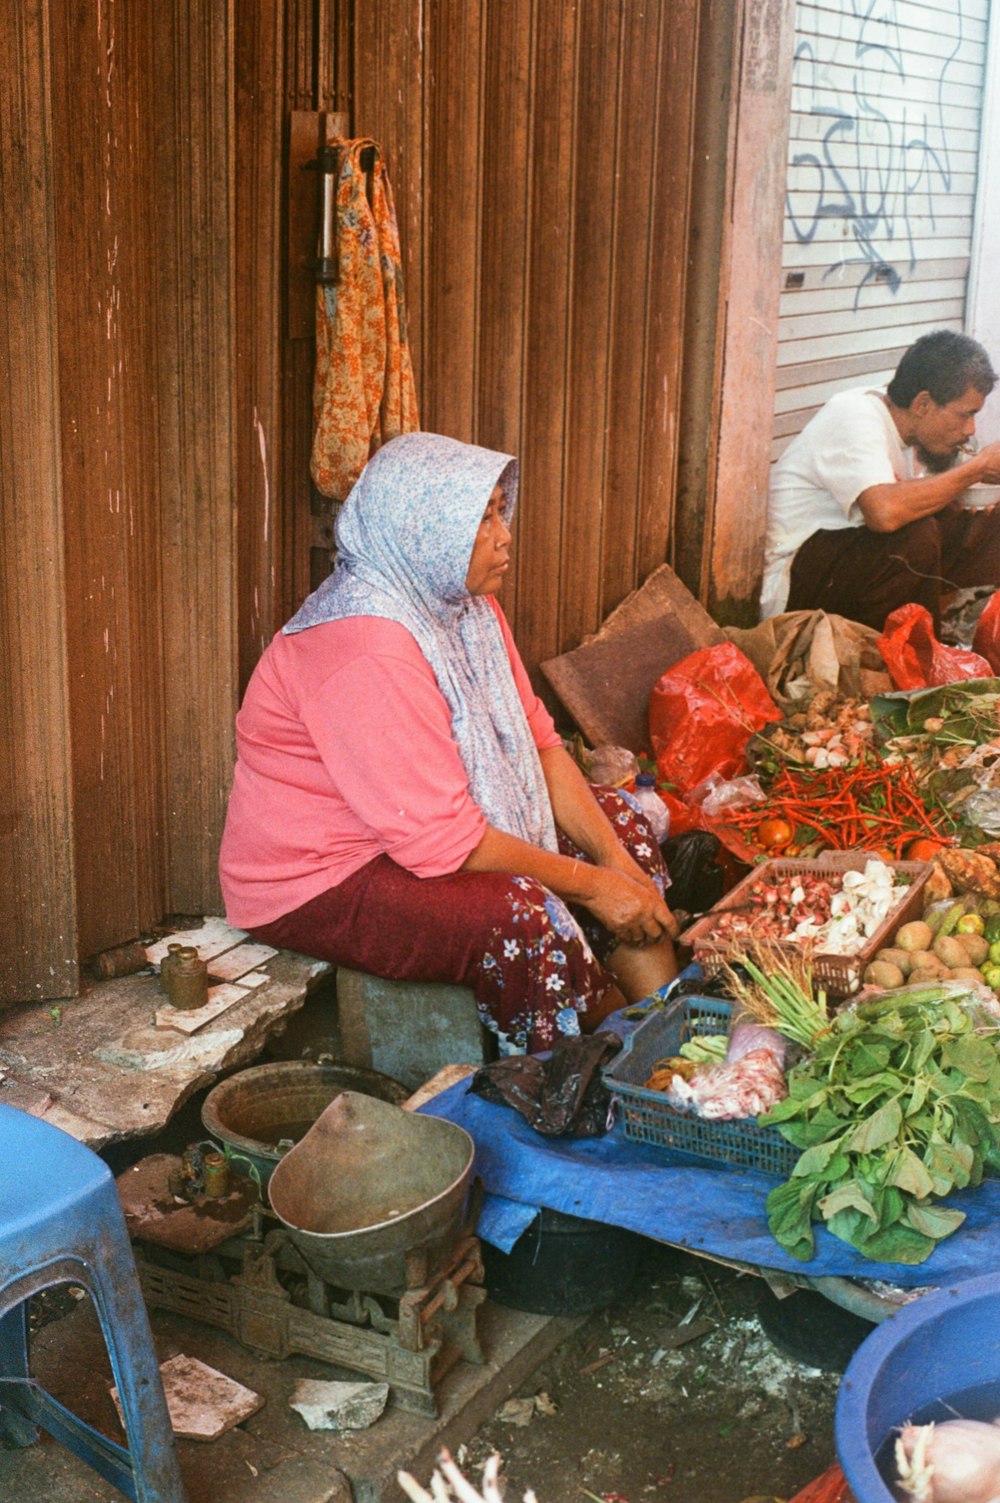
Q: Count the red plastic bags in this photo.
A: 3